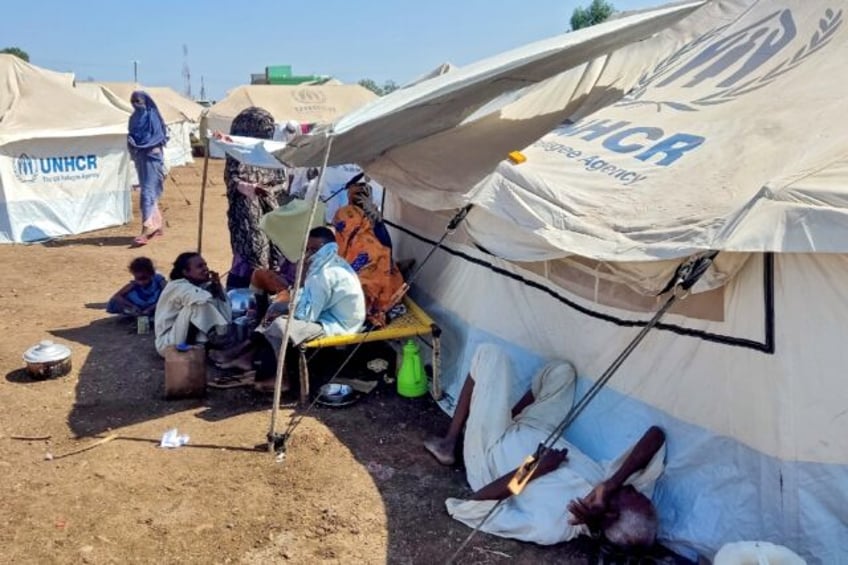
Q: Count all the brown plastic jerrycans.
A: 1